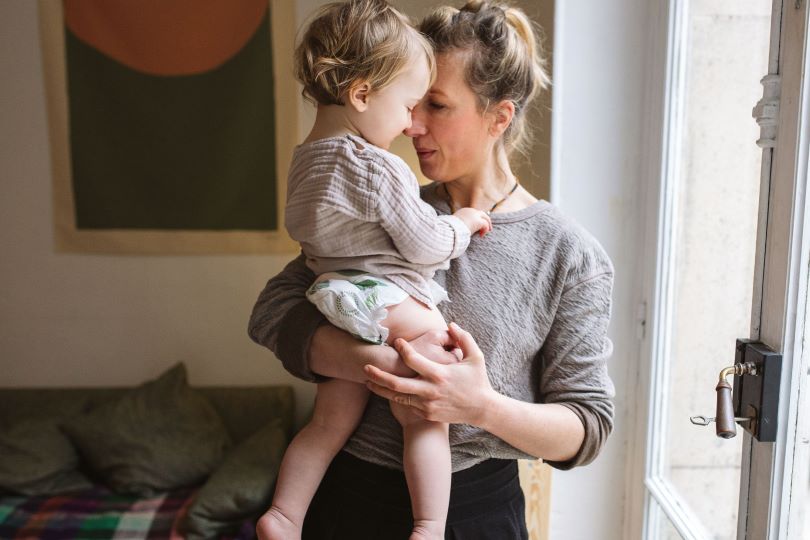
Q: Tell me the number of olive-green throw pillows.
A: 3